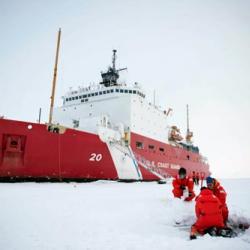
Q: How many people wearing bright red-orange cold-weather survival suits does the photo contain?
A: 3